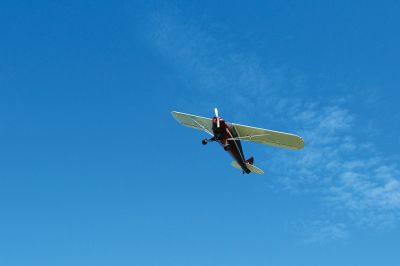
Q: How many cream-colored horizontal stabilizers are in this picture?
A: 2